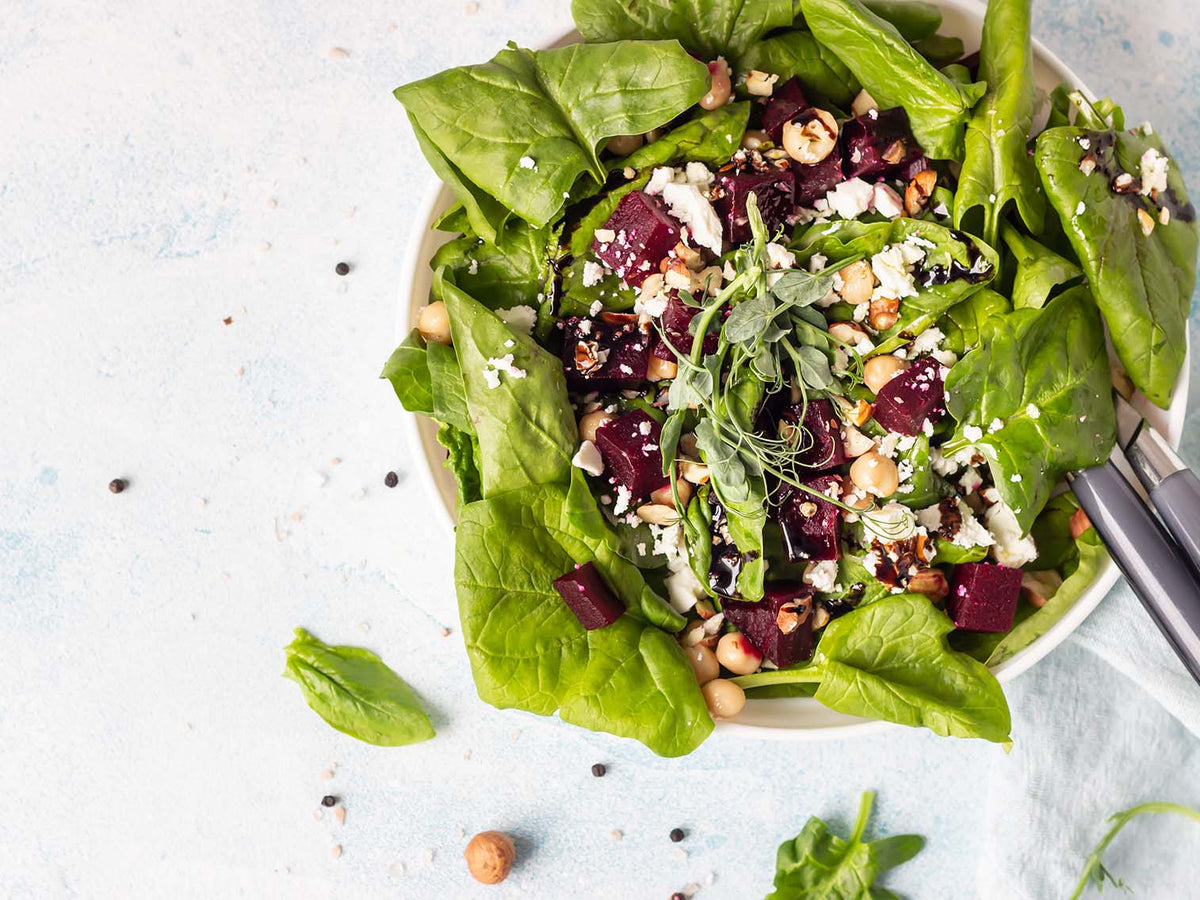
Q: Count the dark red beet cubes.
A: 14